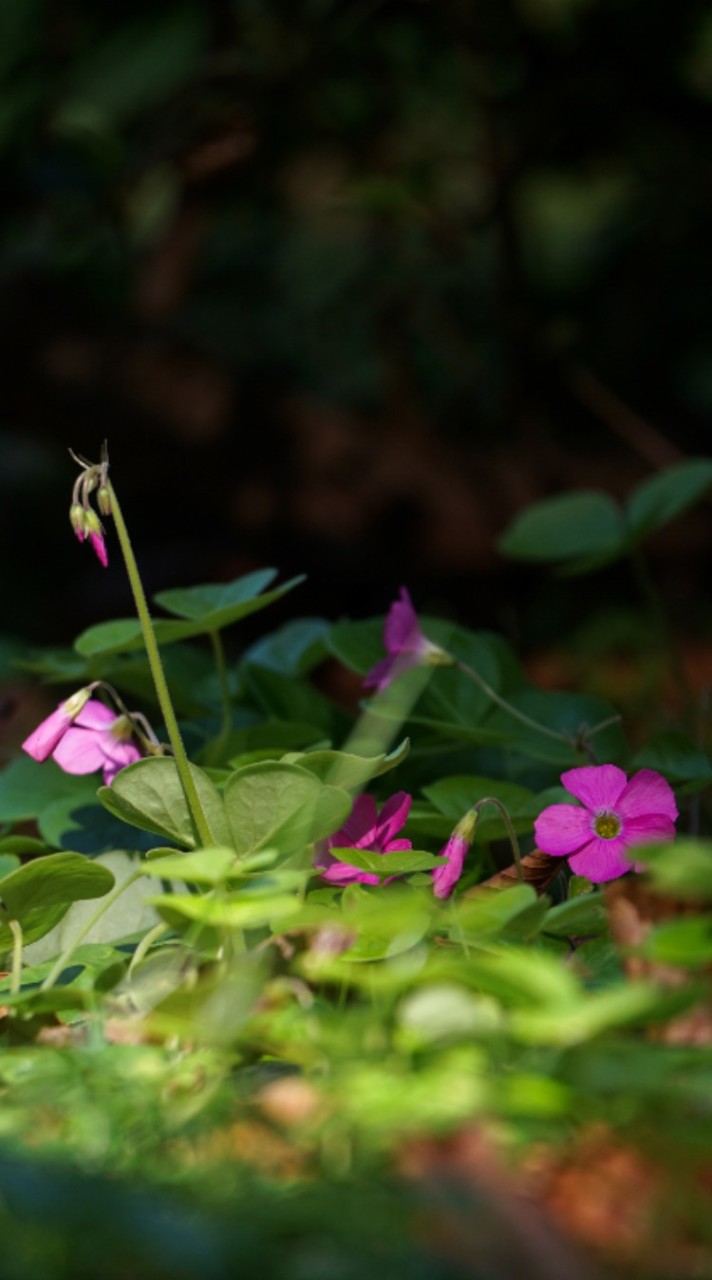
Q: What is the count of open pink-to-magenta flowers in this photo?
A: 4